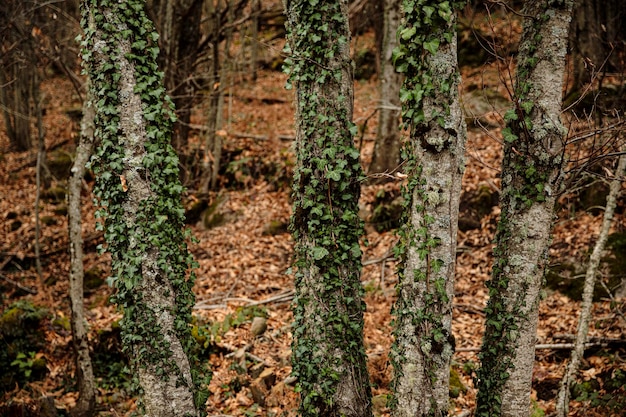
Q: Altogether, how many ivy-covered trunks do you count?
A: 4